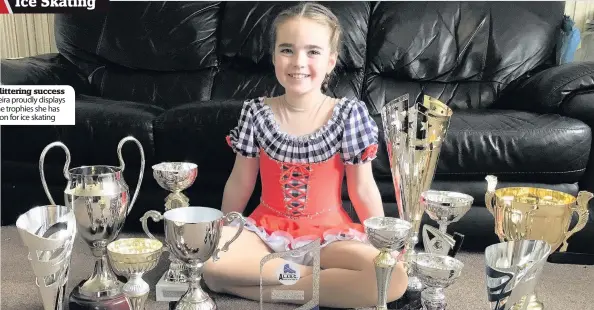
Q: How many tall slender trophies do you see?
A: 1